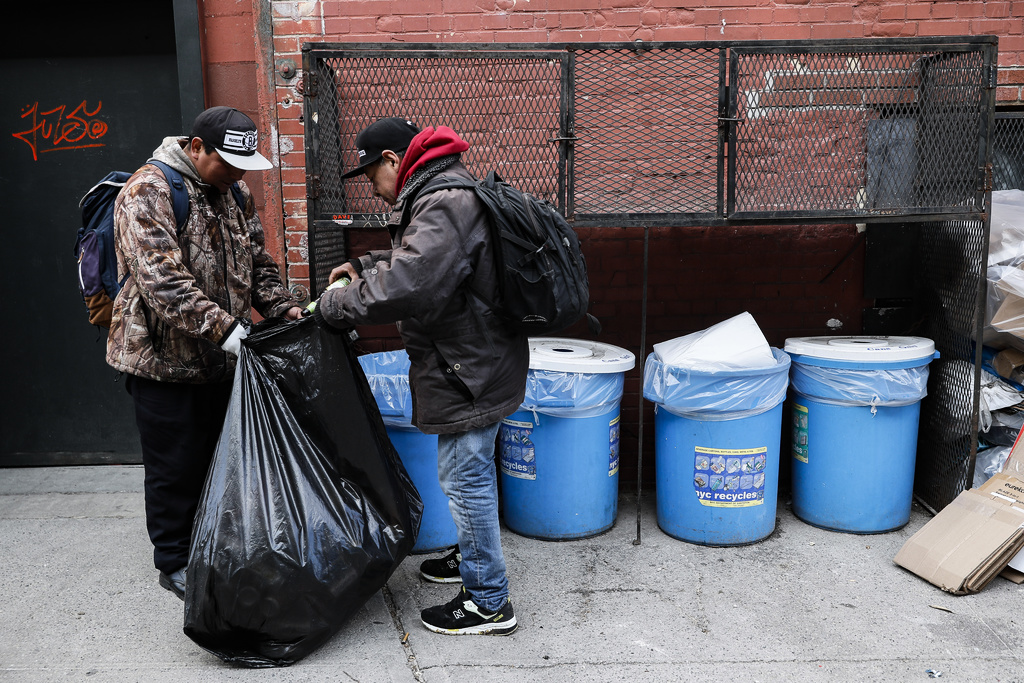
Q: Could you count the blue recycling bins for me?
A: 4